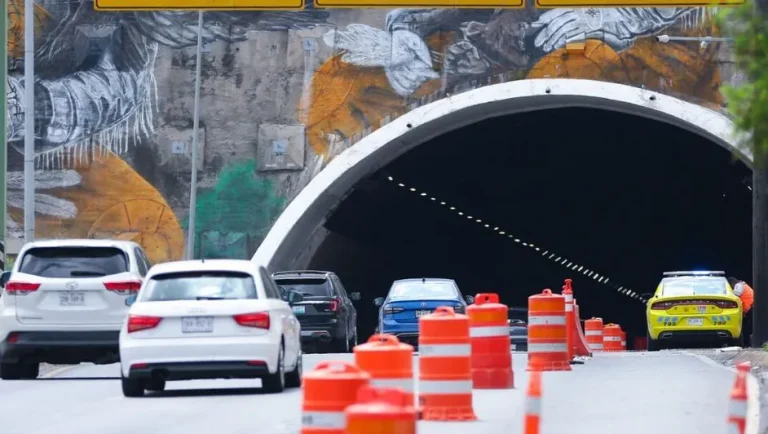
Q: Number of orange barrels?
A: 9